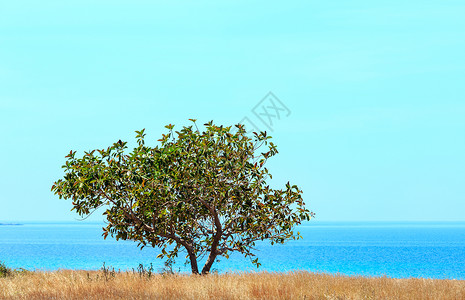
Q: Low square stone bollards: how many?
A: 0